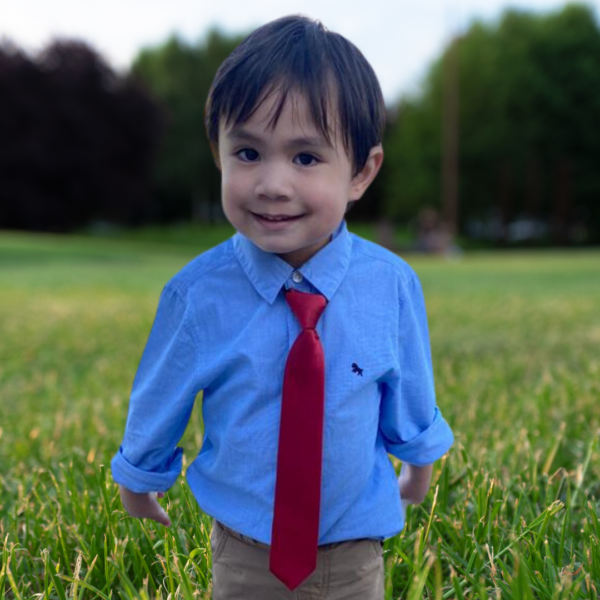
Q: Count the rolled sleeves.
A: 2